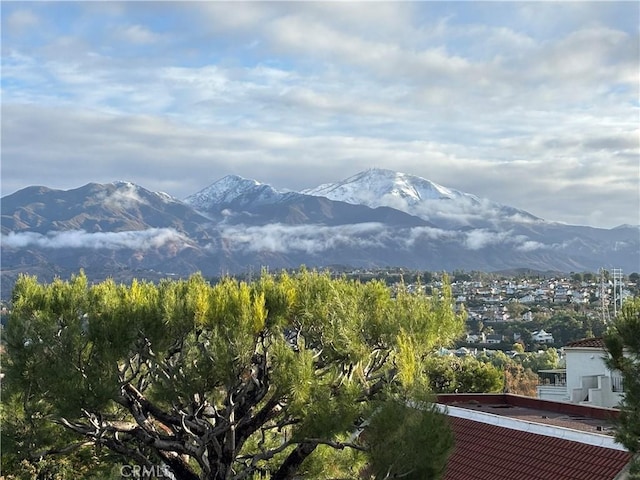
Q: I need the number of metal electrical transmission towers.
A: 2